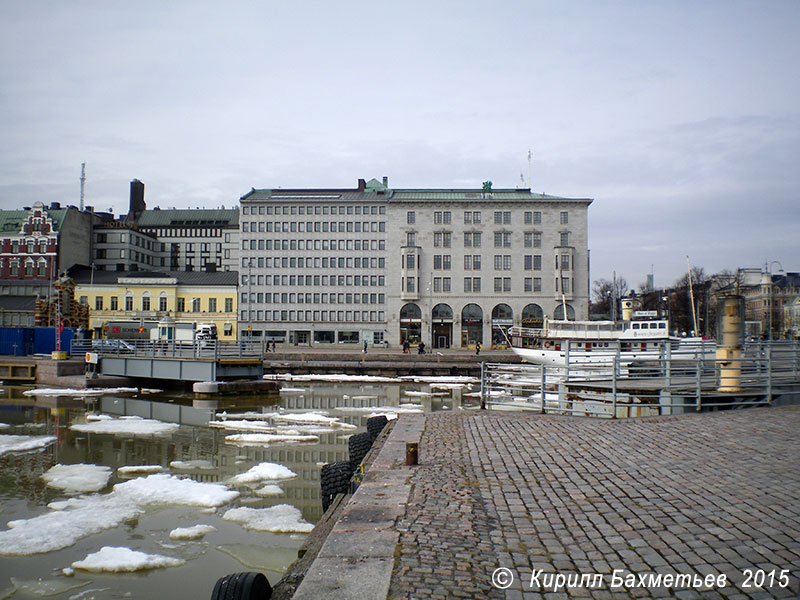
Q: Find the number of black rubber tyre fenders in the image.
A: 4